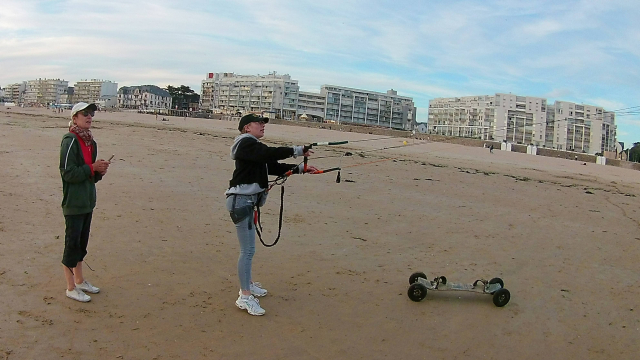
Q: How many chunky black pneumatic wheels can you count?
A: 4